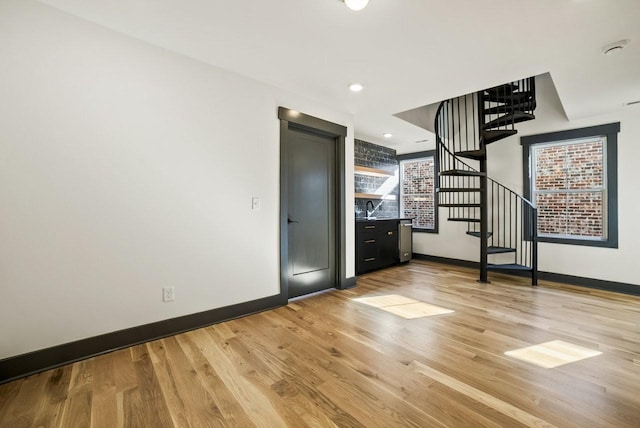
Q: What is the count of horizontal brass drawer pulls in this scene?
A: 3